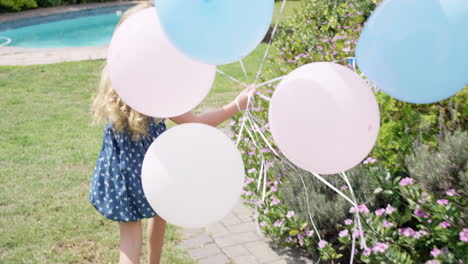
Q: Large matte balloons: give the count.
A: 5